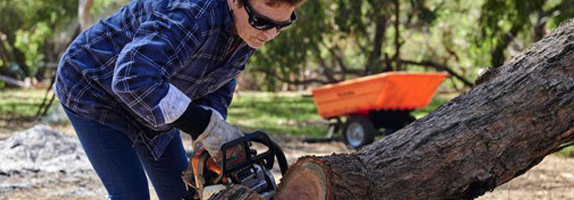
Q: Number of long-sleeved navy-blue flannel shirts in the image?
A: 1